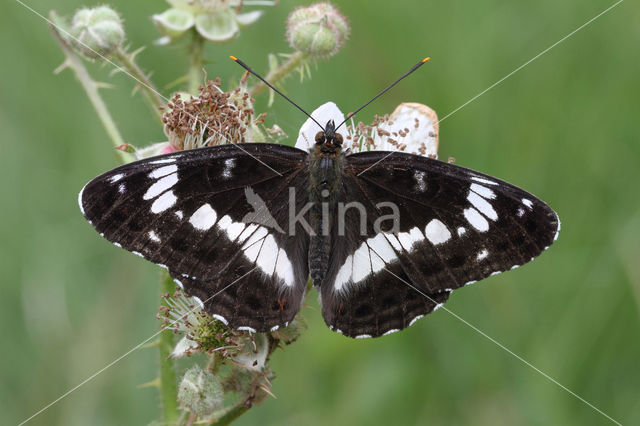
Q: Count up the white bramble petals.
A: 2